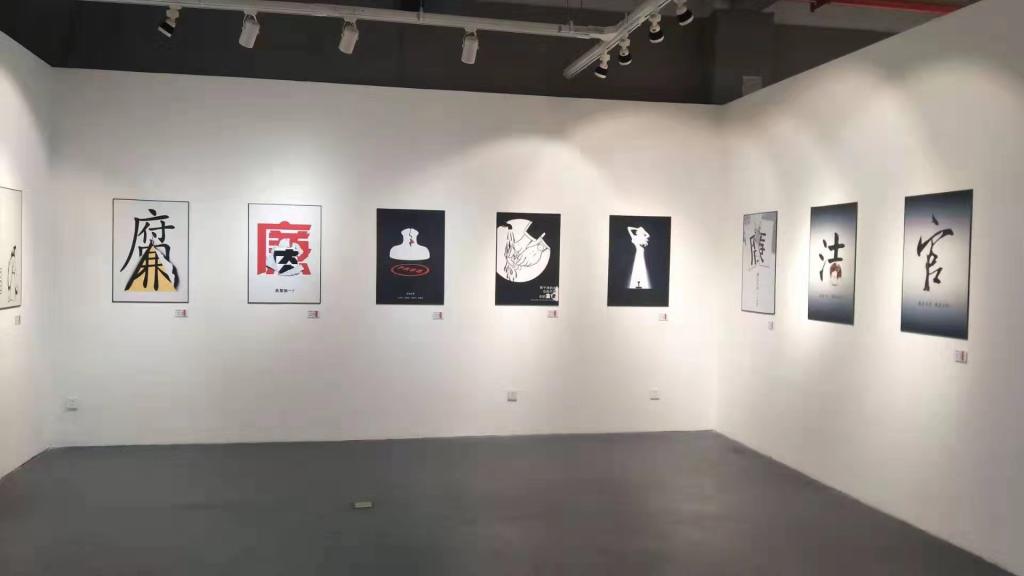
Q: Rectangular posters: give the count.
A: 9